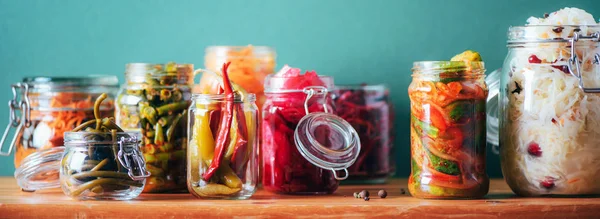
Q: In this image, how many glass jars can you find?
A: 9